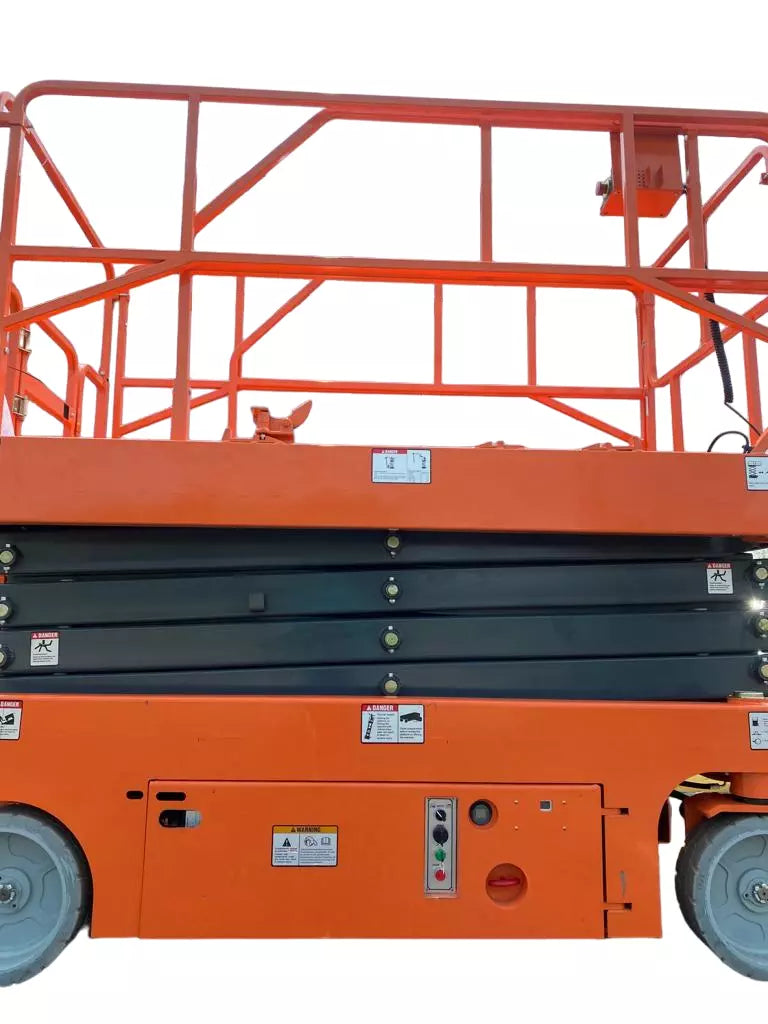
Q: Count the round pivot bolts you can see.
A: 10